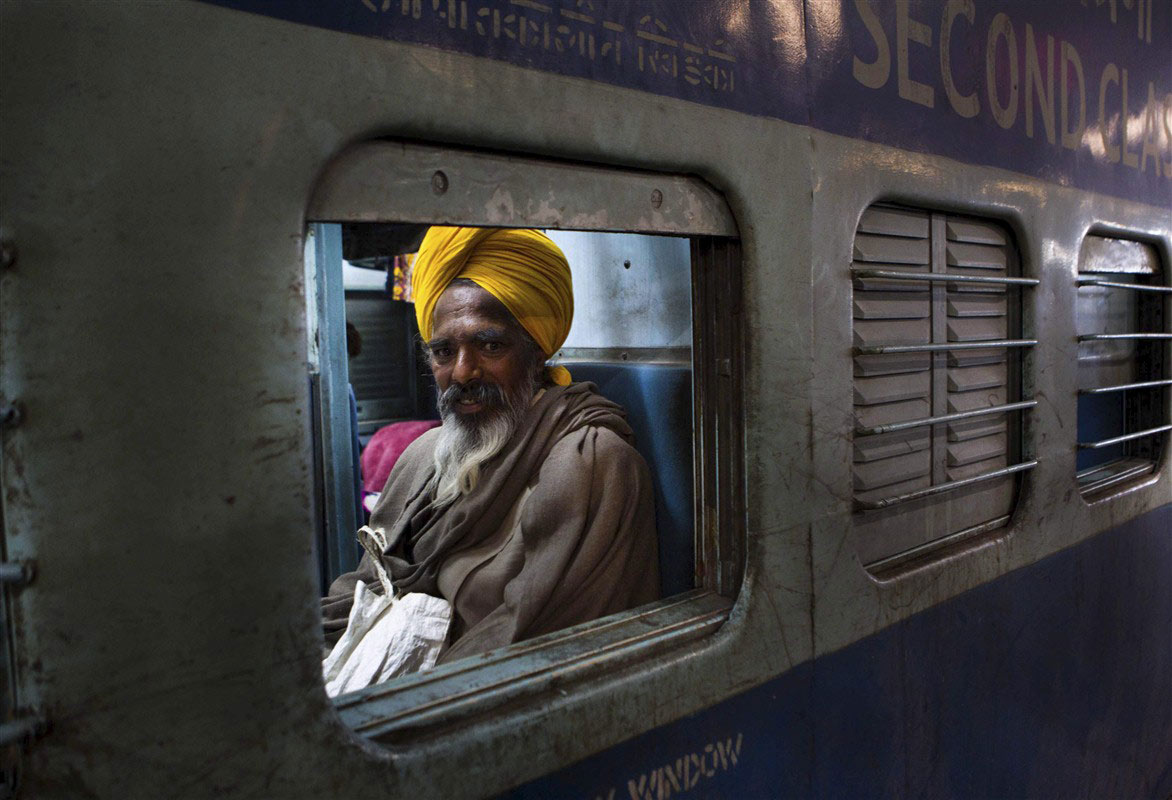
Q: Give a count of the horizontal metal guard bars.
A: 8